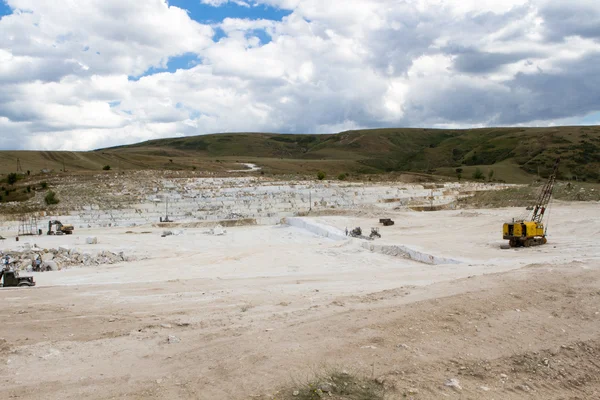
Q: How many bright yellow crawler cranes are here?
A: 1